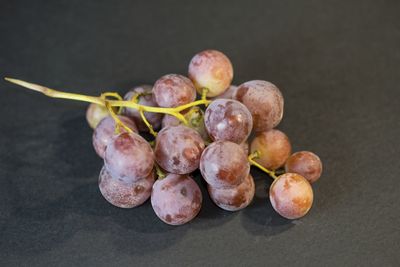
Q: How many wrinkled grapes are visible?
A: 0